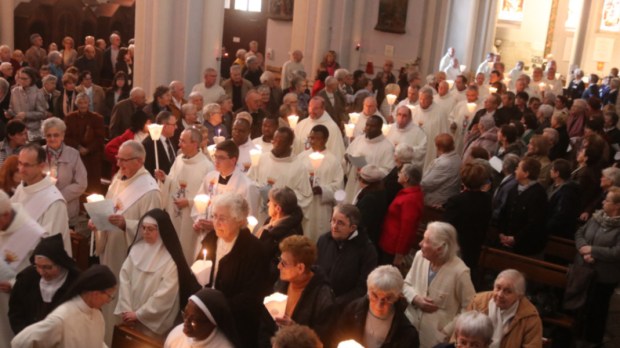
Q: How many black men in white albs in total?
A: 5